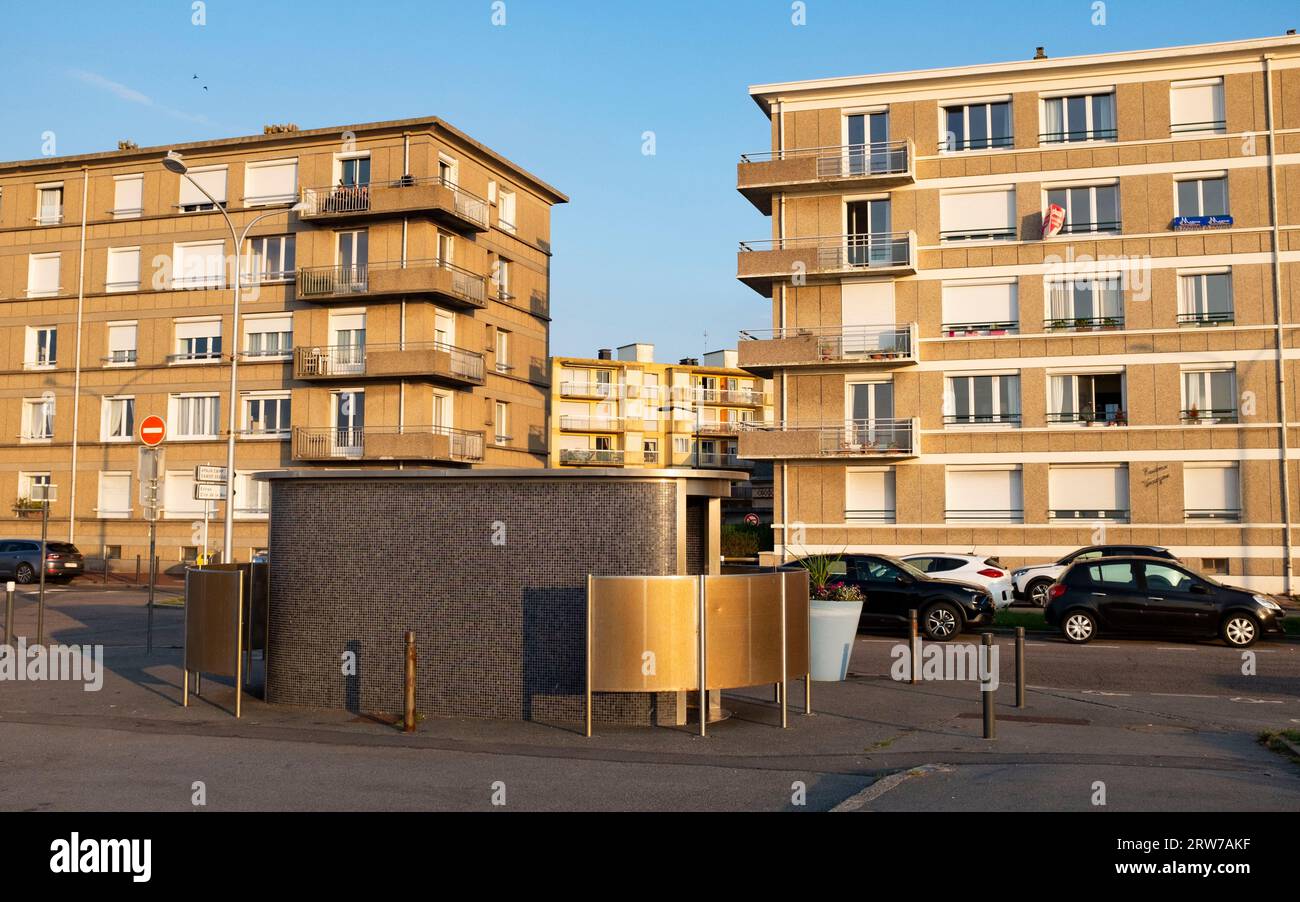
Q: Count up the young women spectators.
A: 0